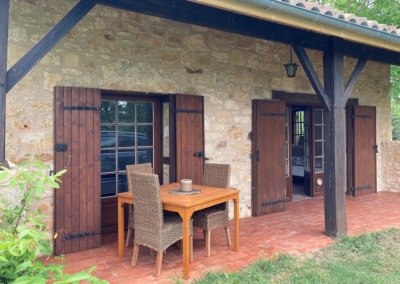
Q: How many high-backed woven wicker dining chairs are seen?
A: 3